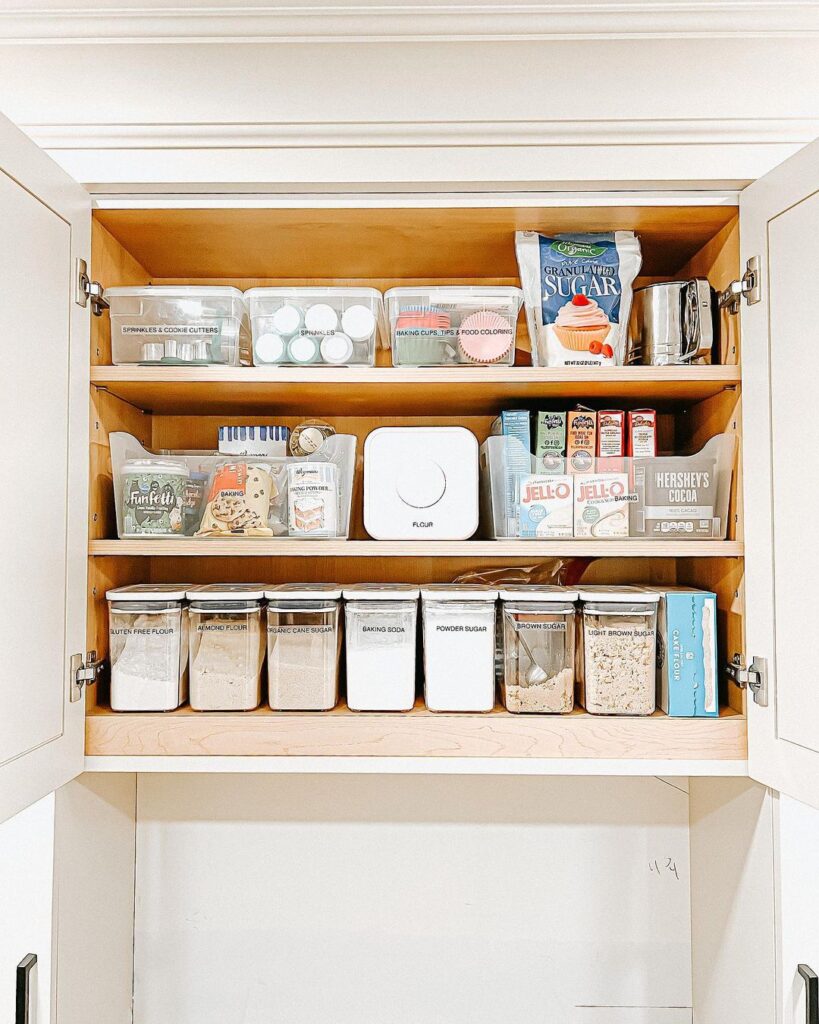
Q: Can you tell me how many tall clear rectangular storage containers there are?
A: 7